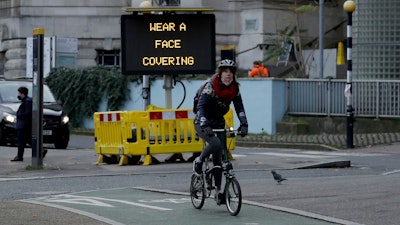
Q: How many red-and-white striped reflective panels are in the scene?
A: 2